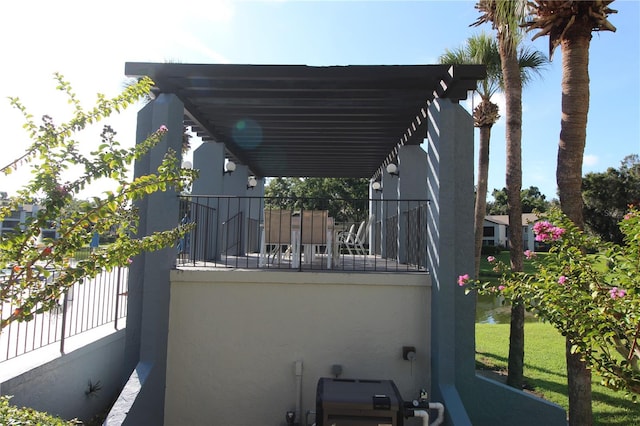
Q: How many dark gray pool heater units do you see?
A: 1